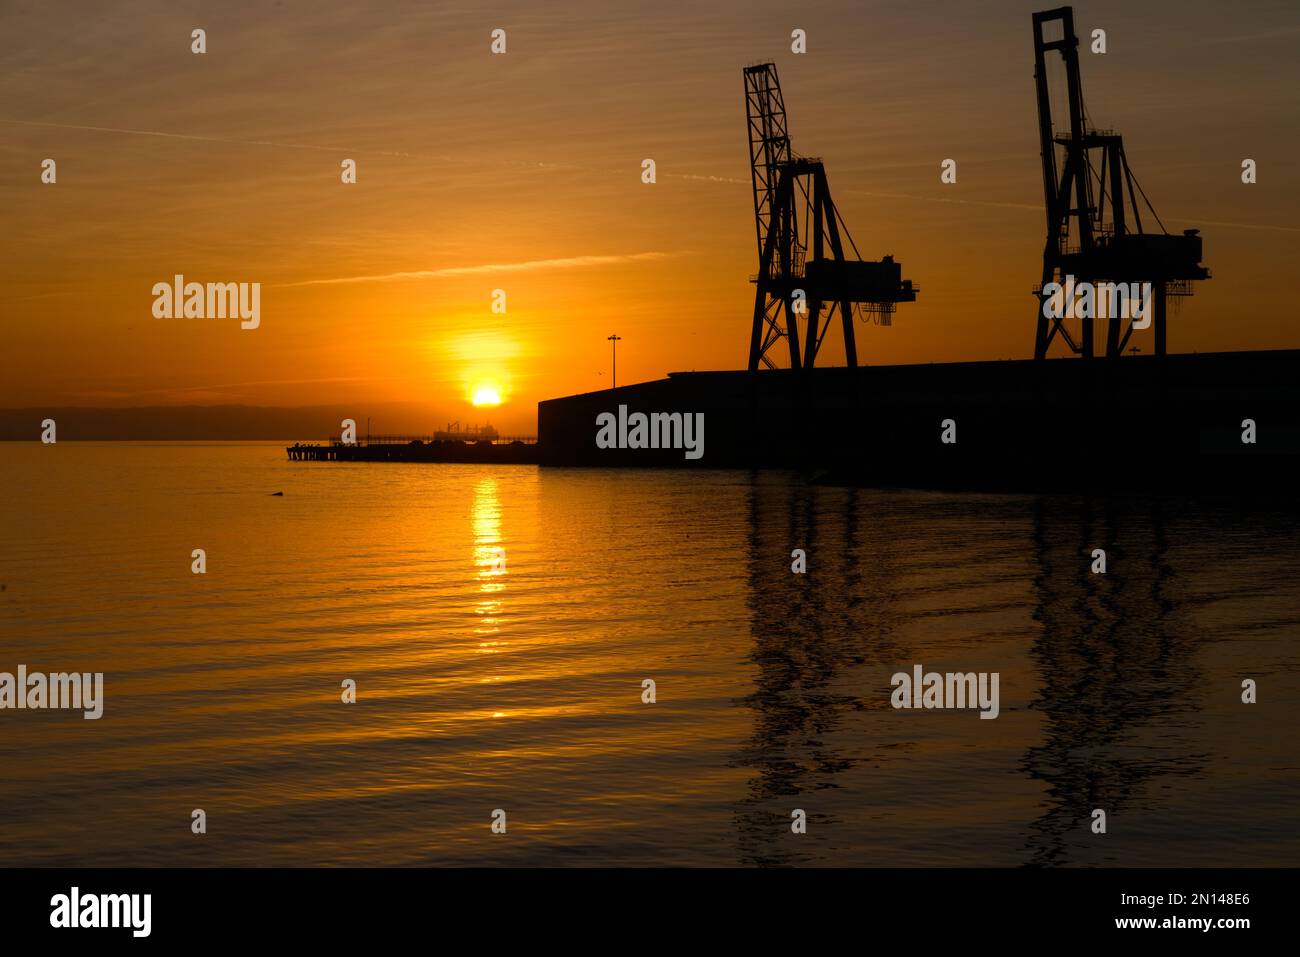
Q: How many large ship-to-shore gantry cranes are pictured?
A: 2